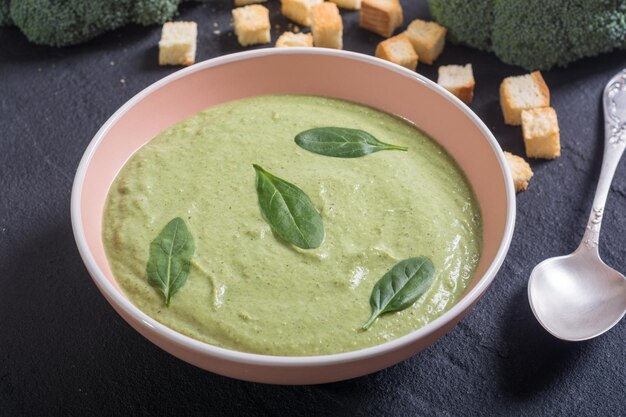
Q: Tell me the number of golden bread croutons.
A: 14